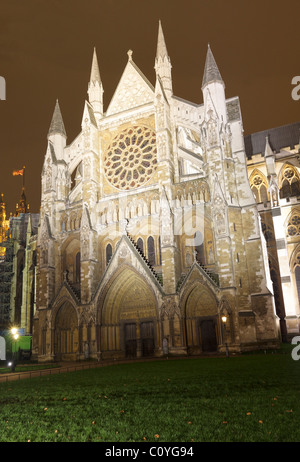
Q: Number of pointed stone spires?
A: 4